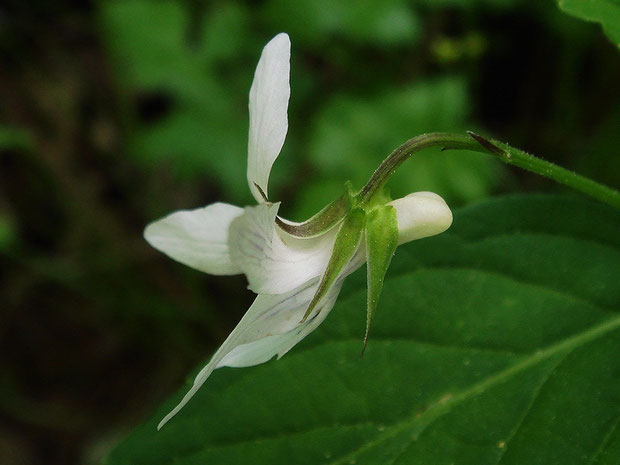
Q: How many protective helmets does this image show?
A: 0